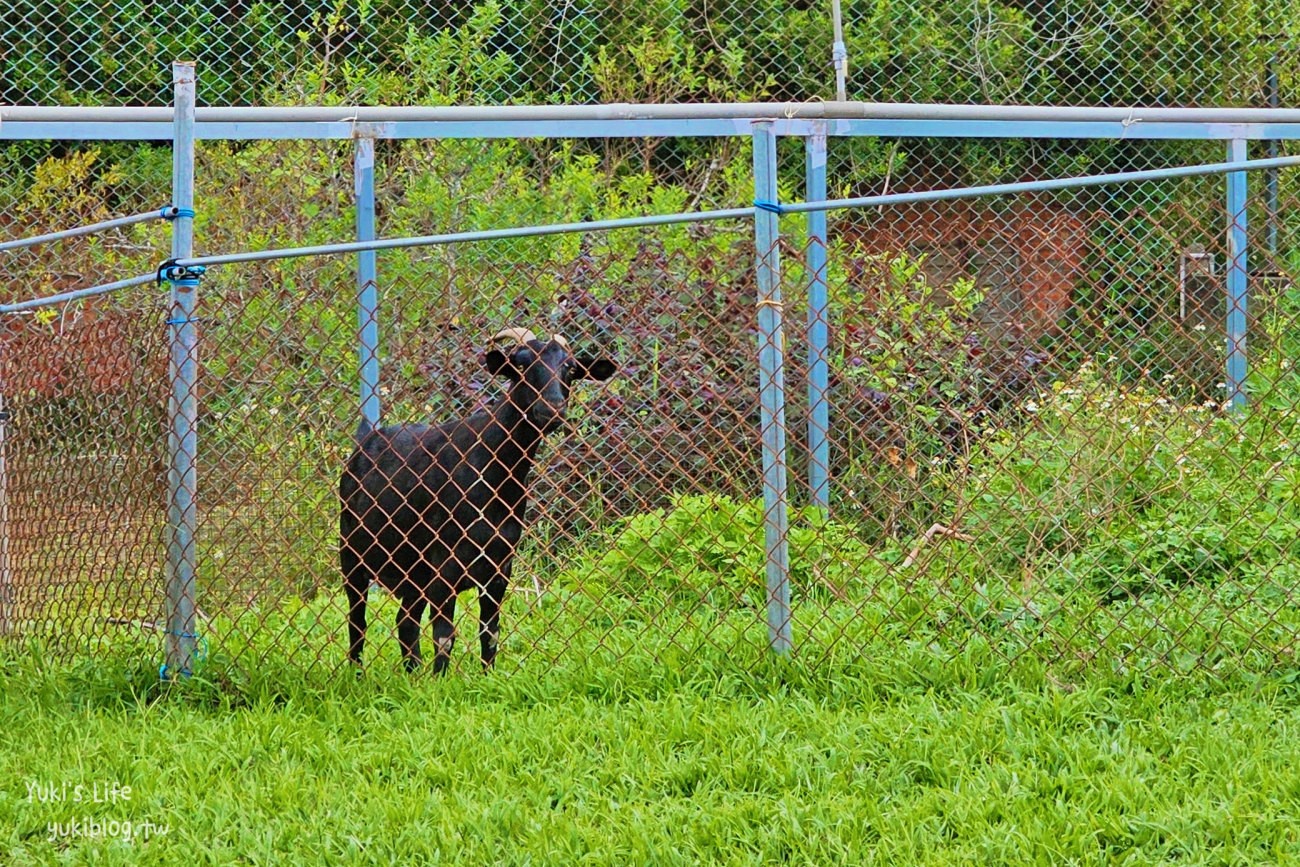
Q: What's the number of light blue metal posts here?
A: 5